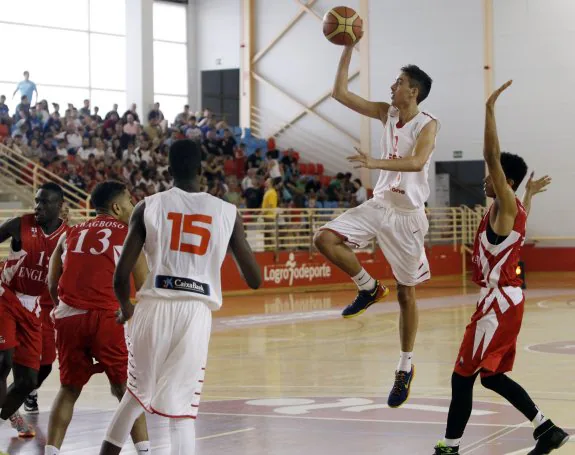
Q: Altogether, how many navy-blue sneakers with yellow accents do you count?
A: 2